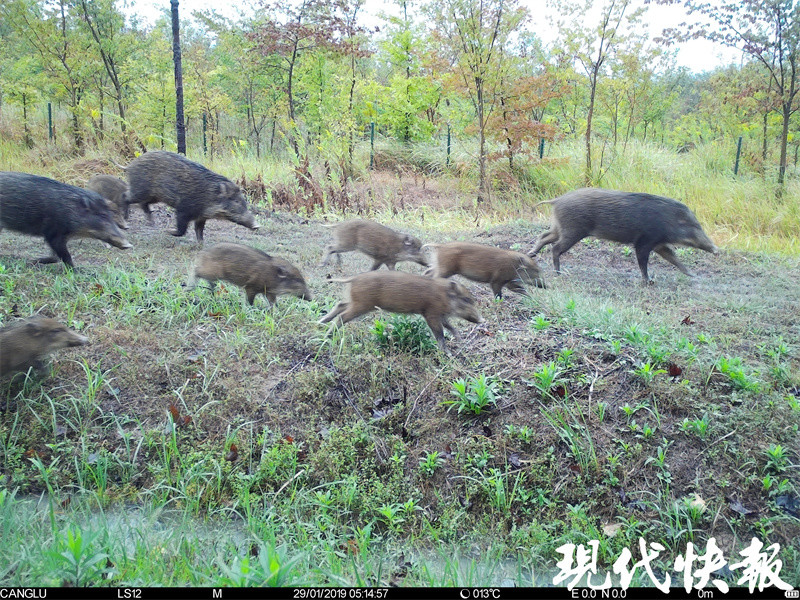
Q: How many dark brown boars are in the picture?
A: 3